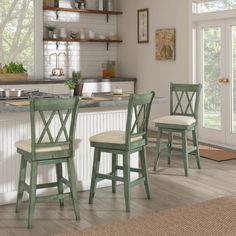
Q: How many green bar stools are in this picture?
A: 3